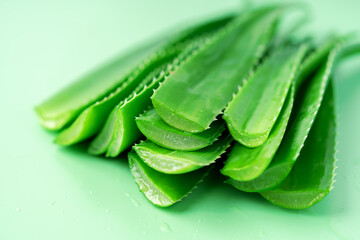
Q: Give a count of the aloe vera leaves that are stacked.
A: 12